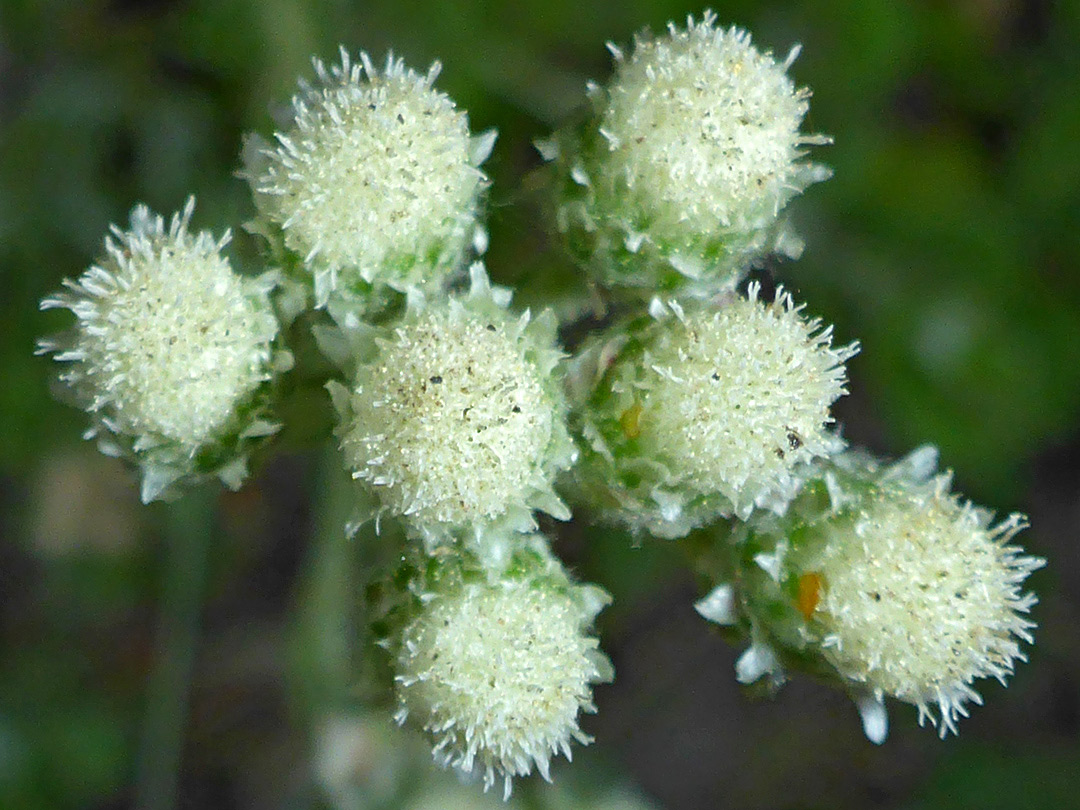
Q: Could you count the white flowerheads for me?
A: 7